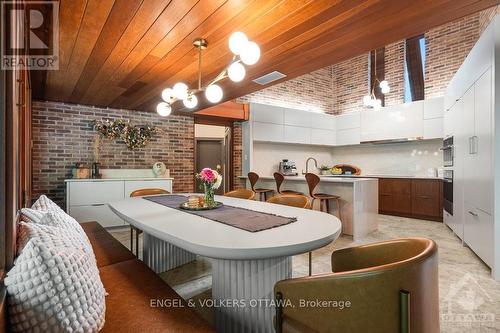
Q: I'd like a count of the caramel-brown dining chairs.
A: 4